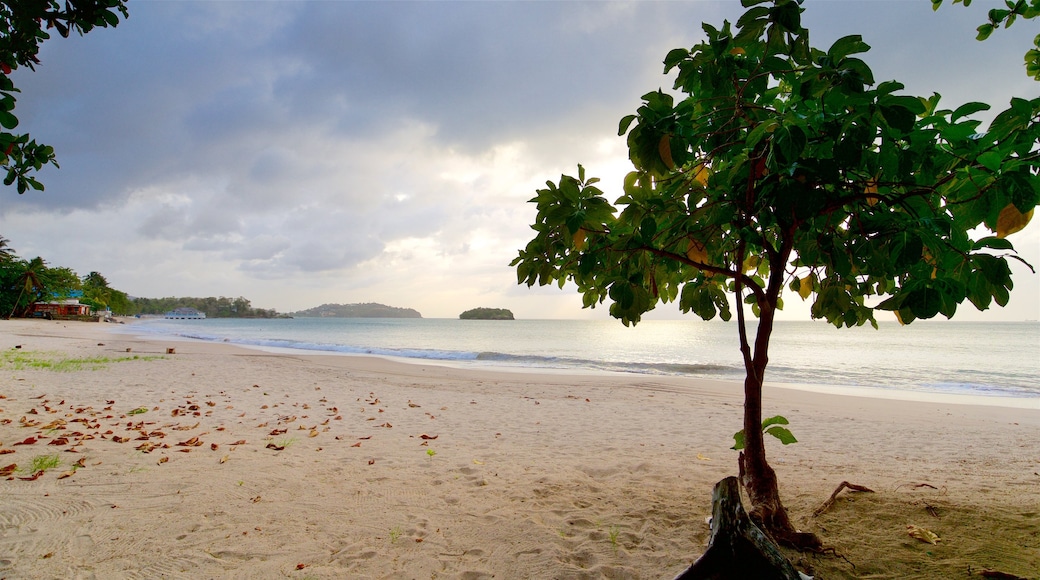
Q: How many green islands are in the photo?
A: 2